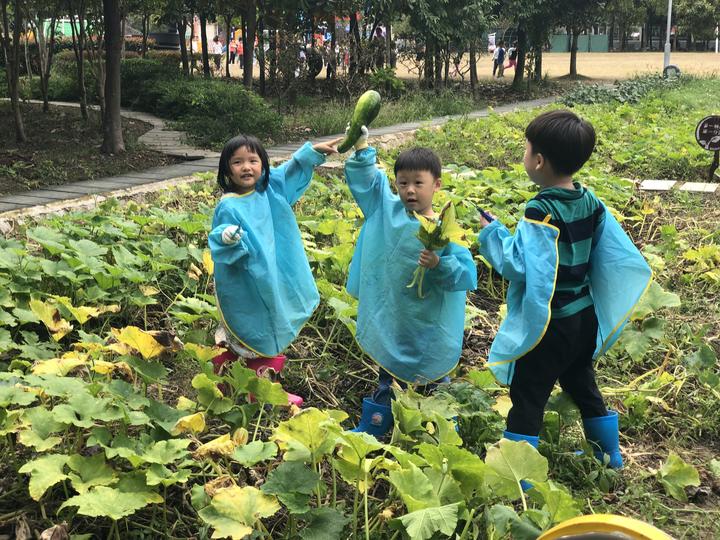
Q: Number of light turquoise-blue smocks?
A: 3